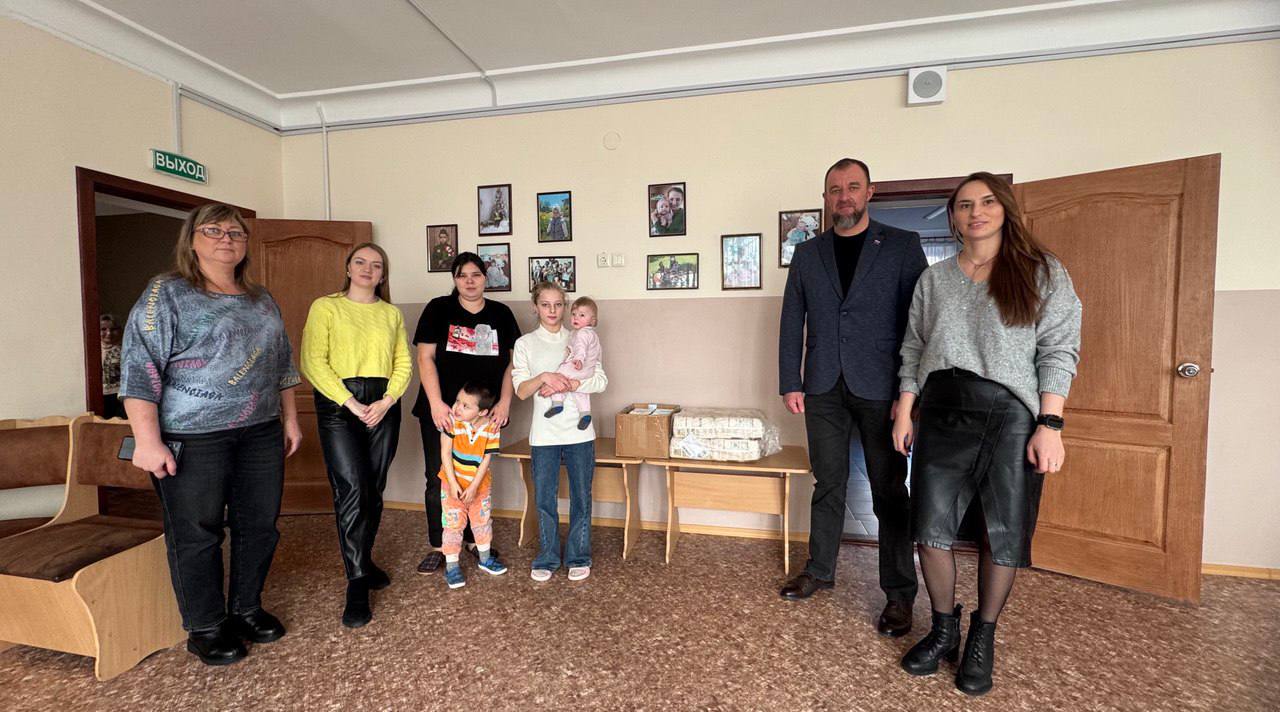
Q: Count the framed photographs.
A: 9